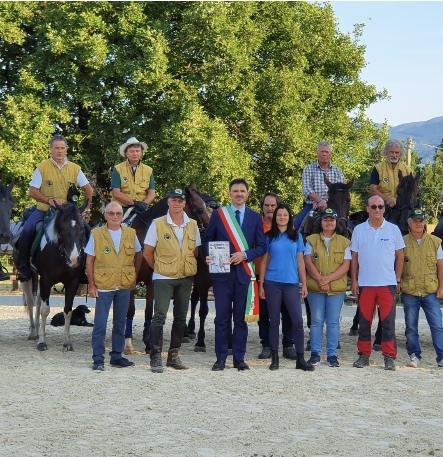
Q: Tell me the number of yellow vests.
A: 7